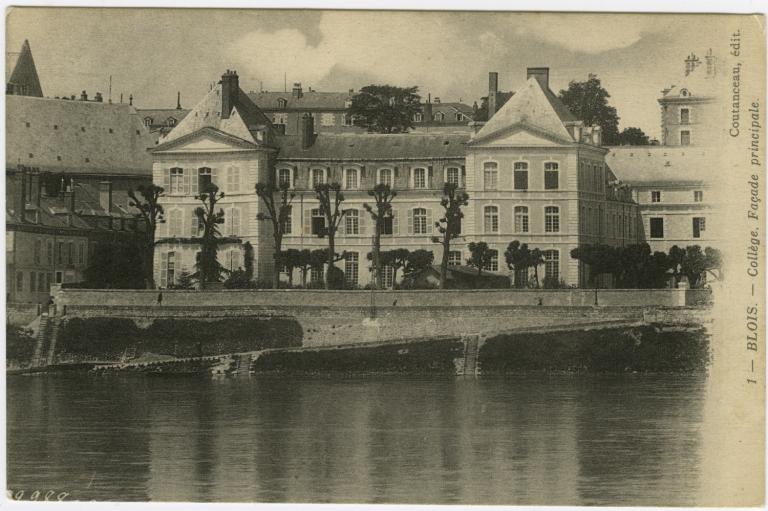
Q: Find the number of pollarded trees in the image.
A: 6